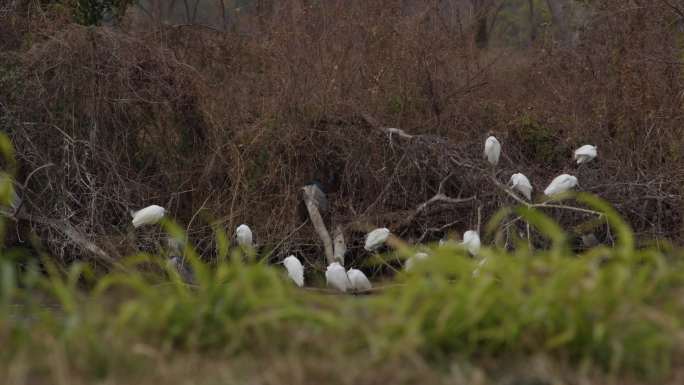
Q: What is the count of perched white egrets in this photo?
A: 12